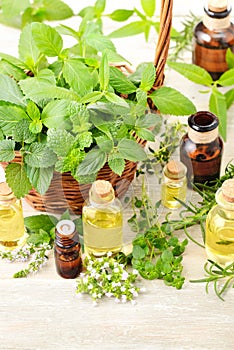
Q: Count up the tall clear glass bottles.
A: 3